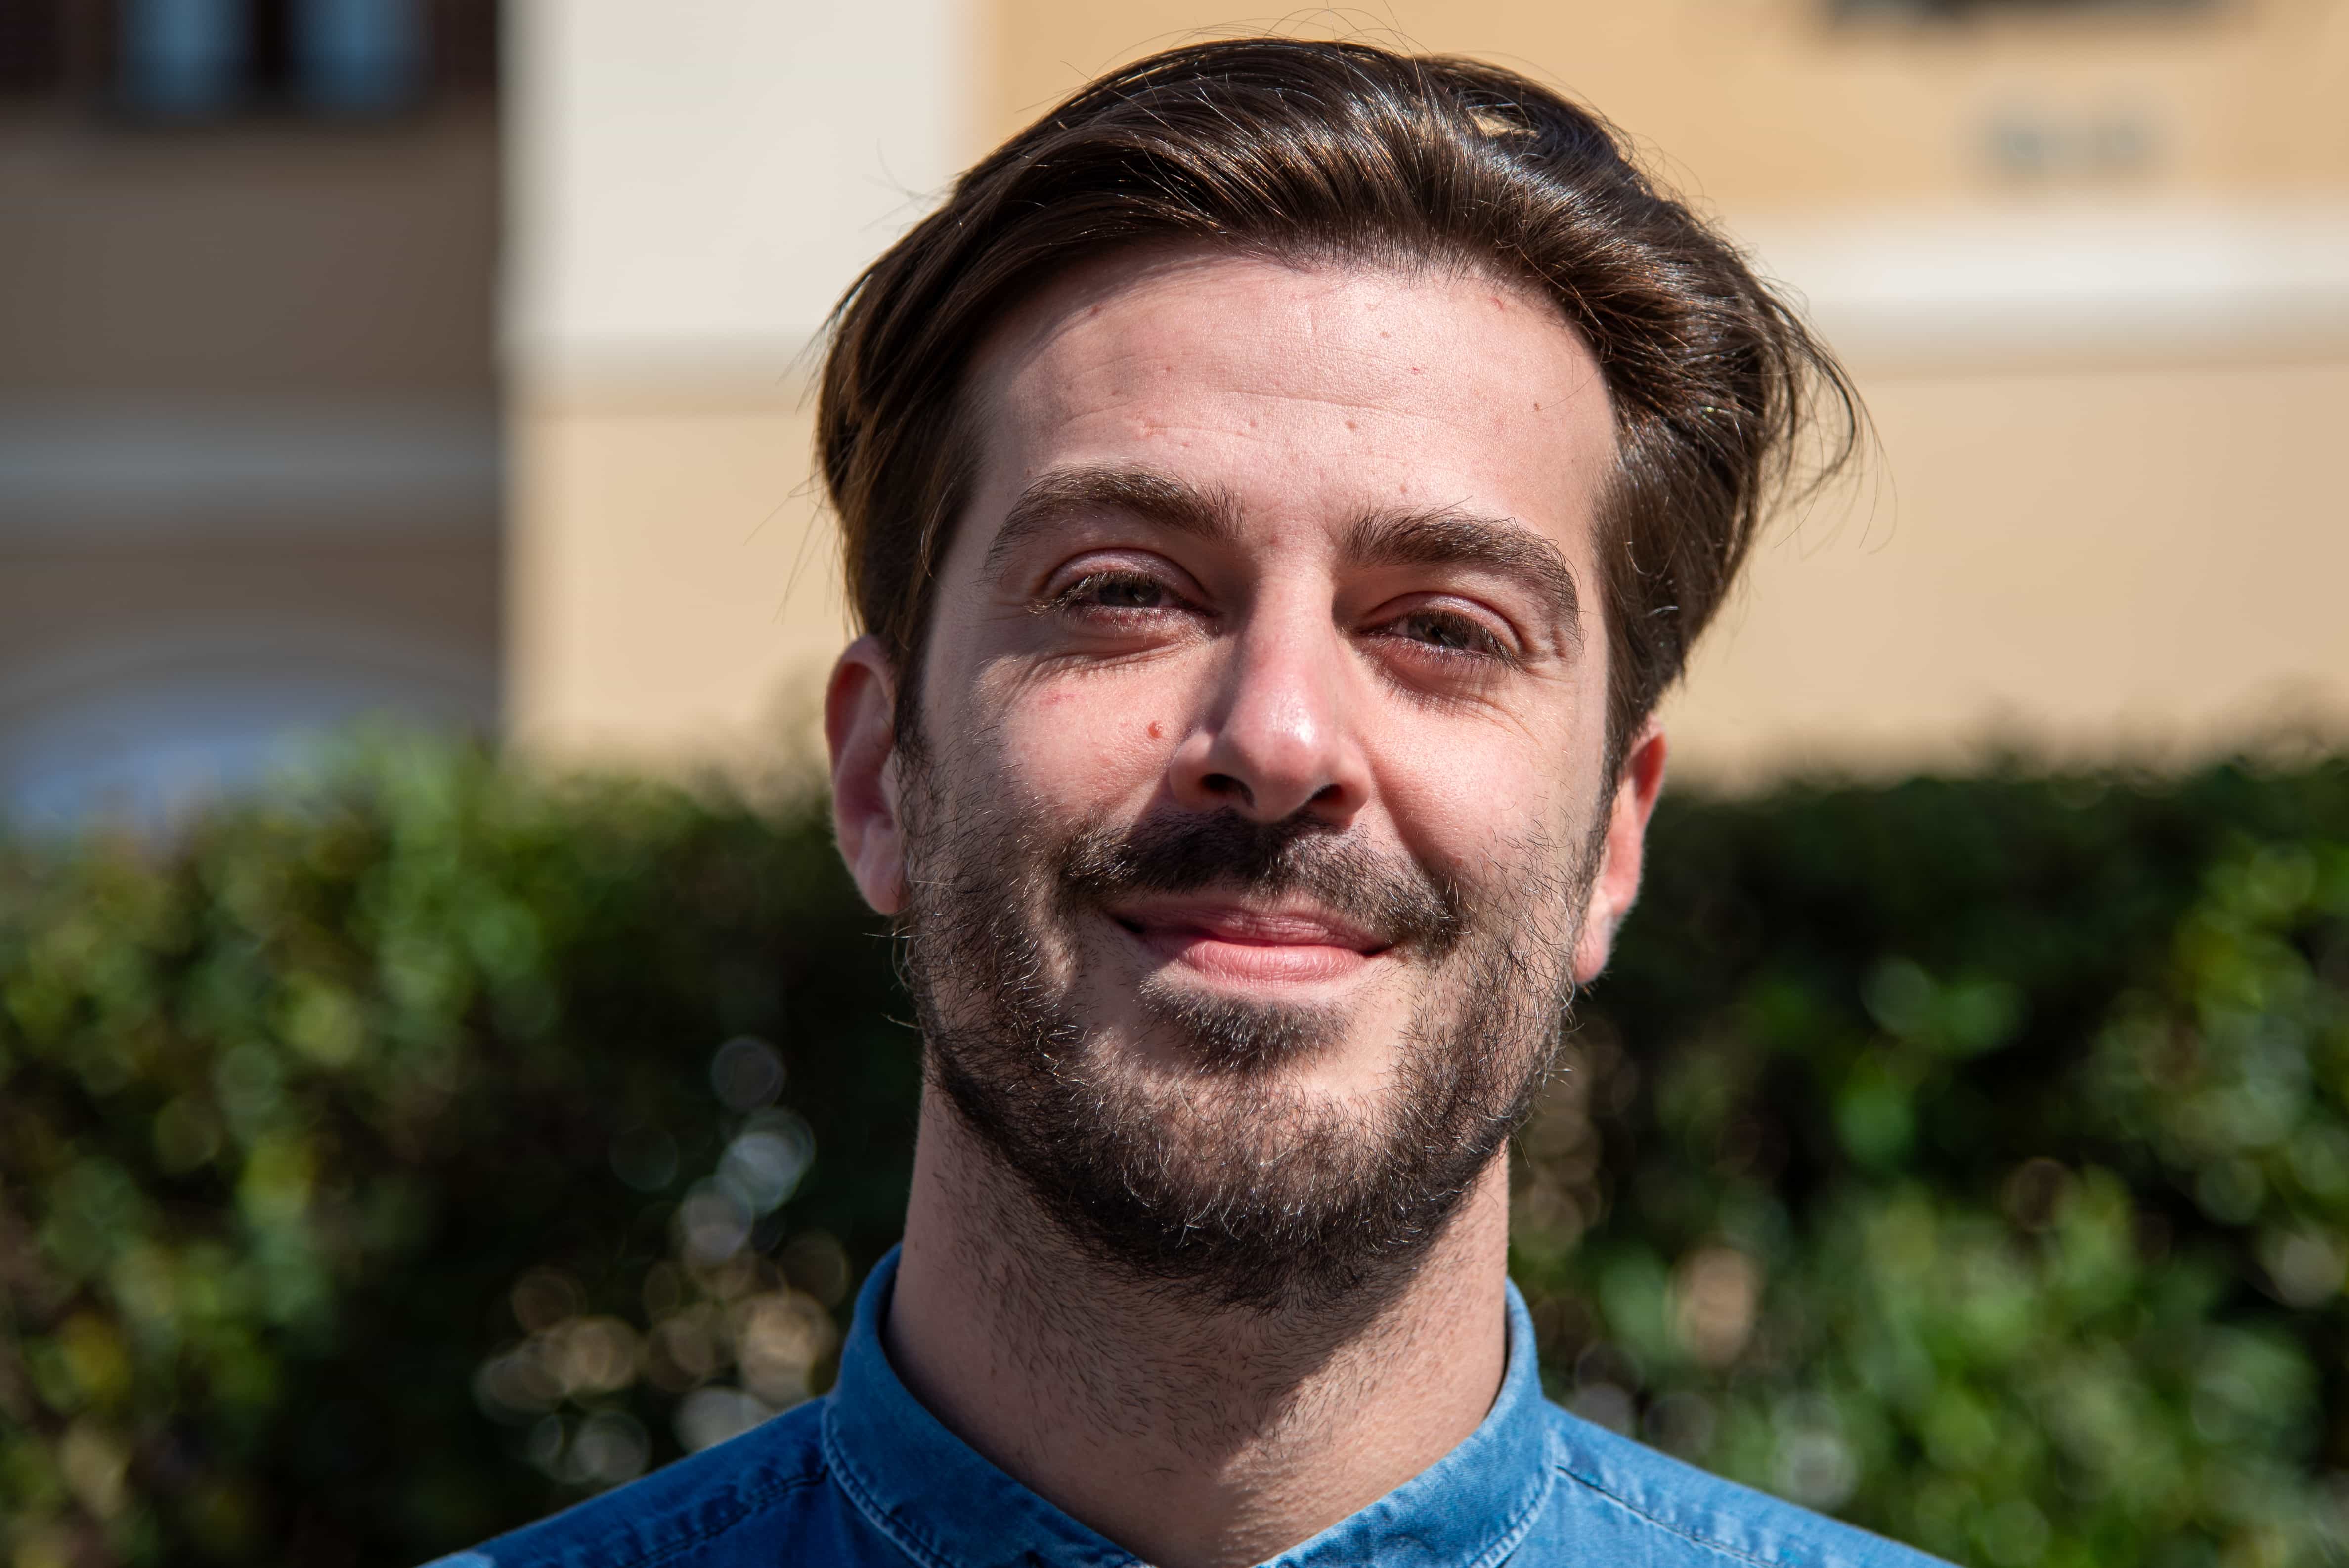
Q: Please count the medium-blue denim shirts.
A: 1